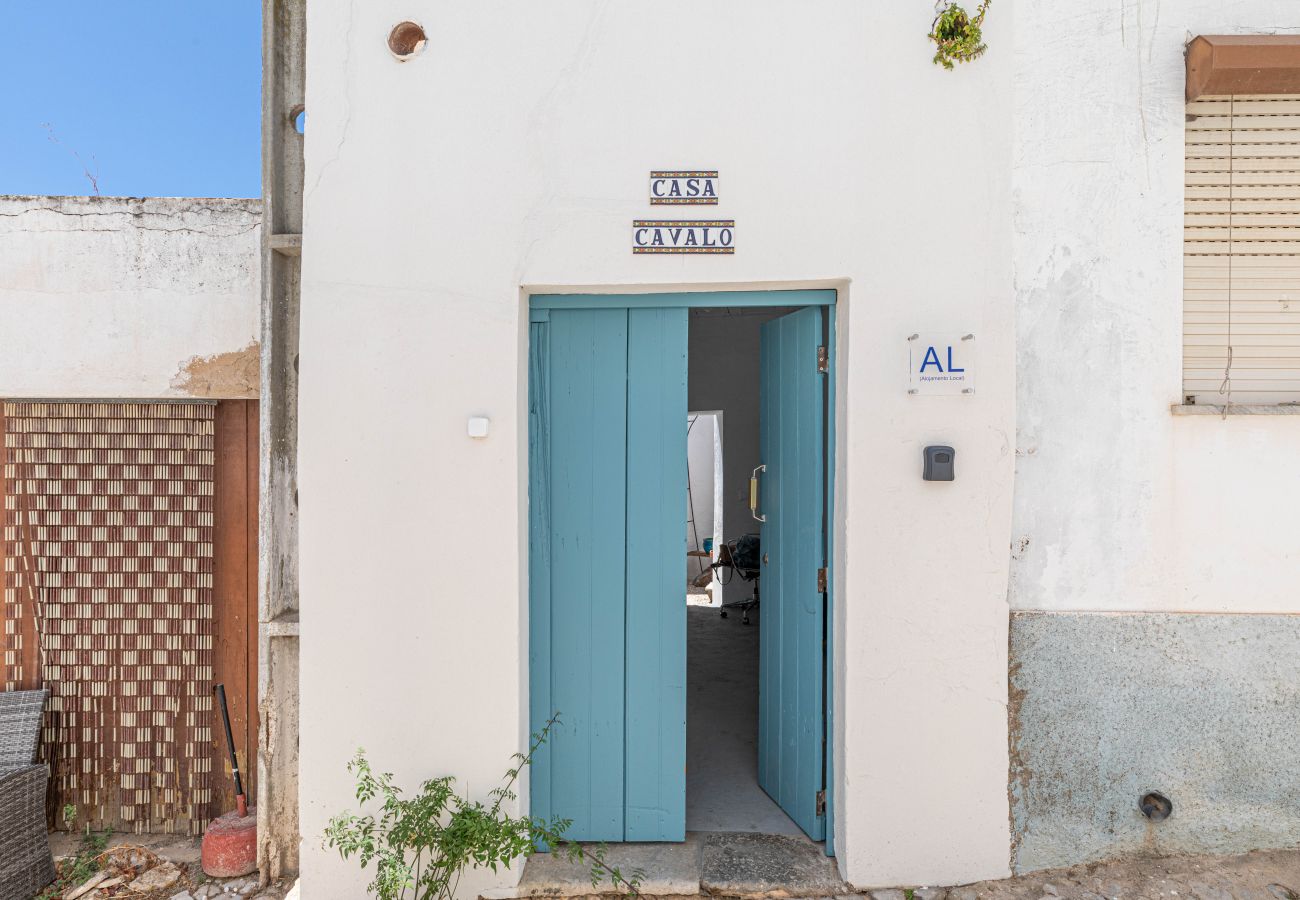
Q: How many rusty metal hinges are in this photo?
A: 3